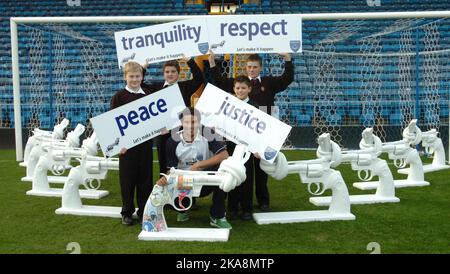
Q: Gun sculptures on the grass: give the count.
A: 9